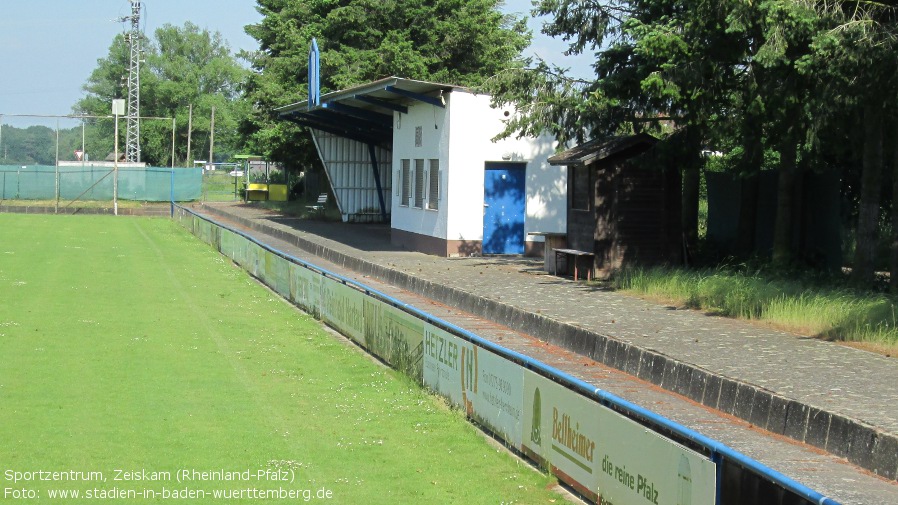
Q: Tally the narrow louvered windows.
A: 3